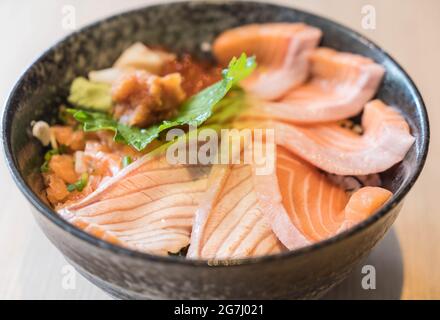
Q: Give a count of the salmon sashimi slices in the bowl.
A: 6